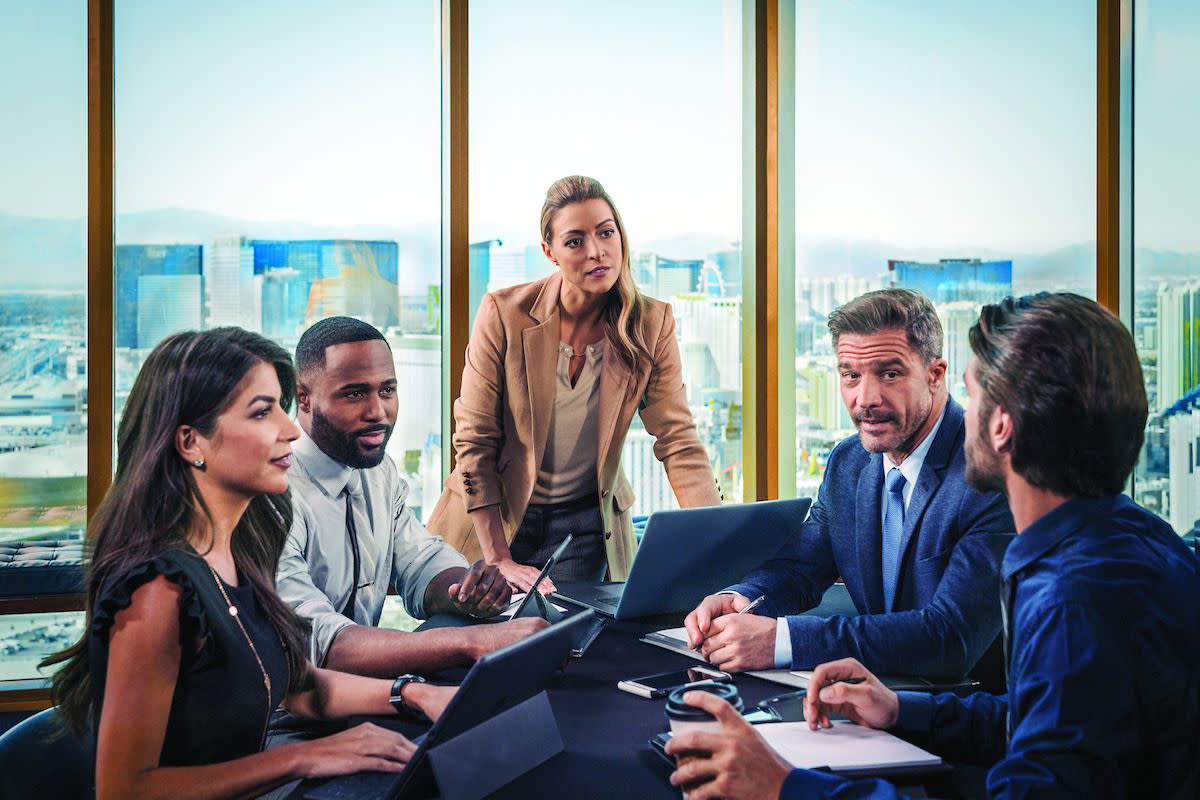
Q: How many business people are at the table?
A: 5